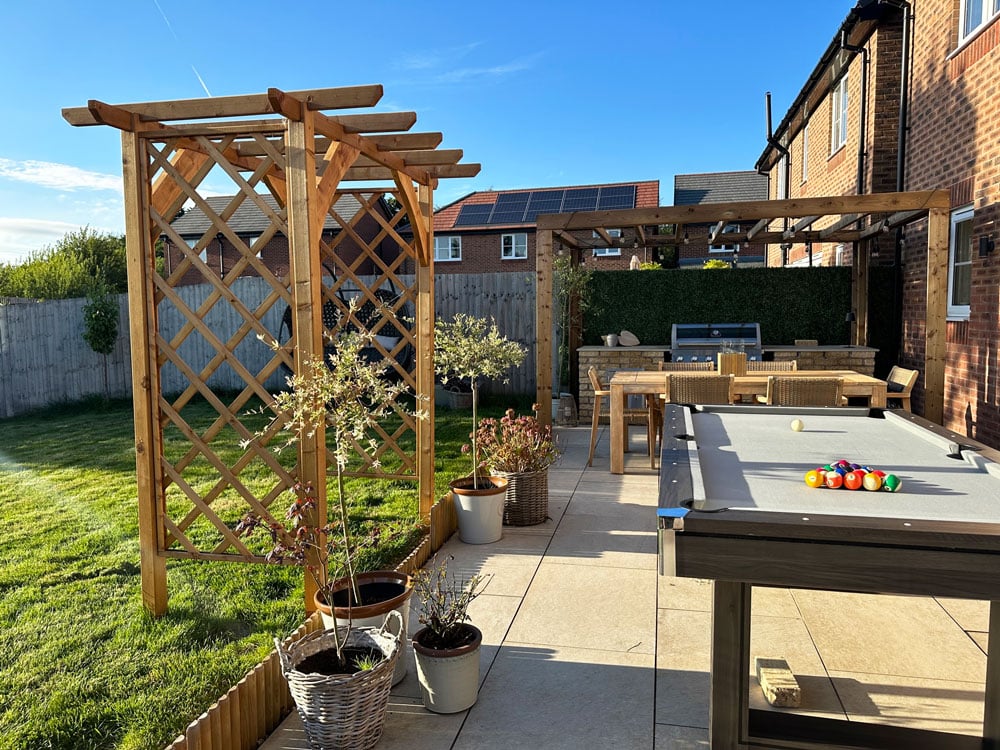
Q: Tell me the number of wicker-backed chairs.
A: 6